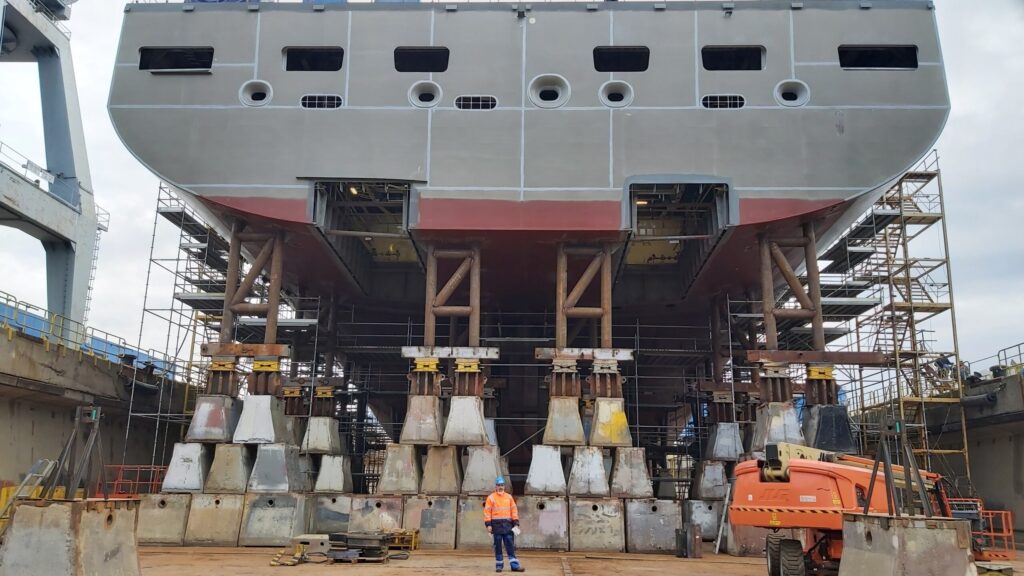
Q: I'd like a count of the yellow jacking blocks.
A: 7